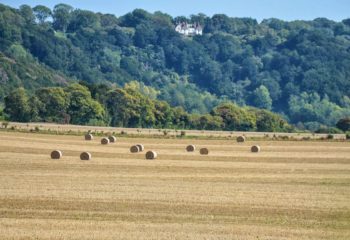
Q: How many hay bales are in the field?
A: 12